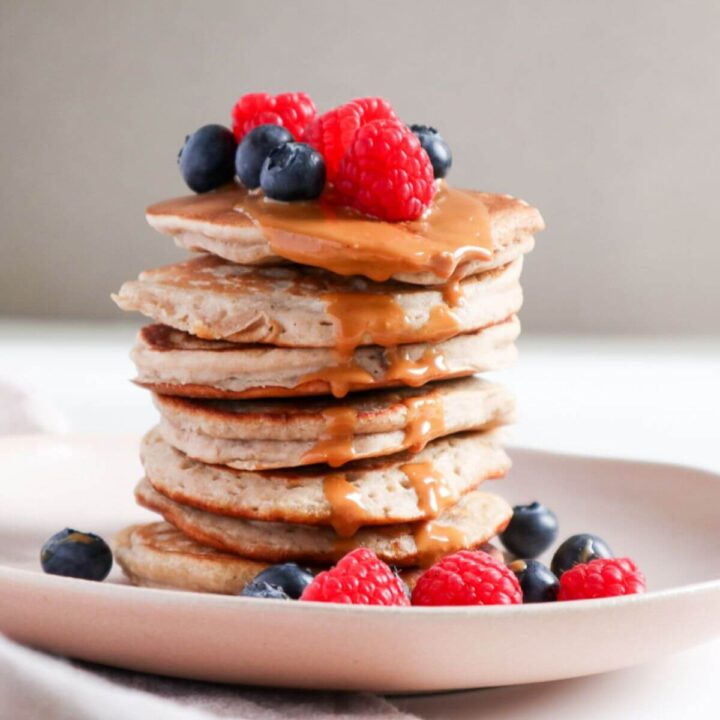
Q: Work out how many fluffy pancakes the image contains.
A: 7